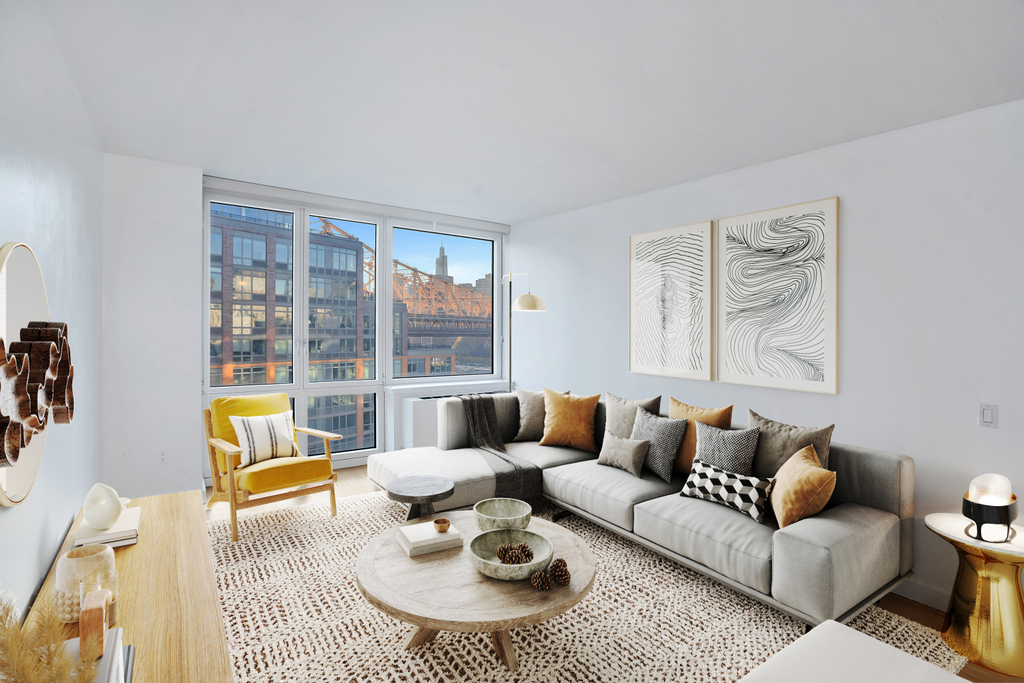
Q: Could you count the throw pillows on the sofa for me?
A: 10